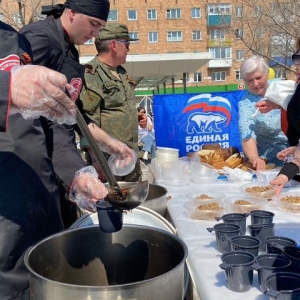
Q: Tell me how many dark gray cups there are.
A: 11